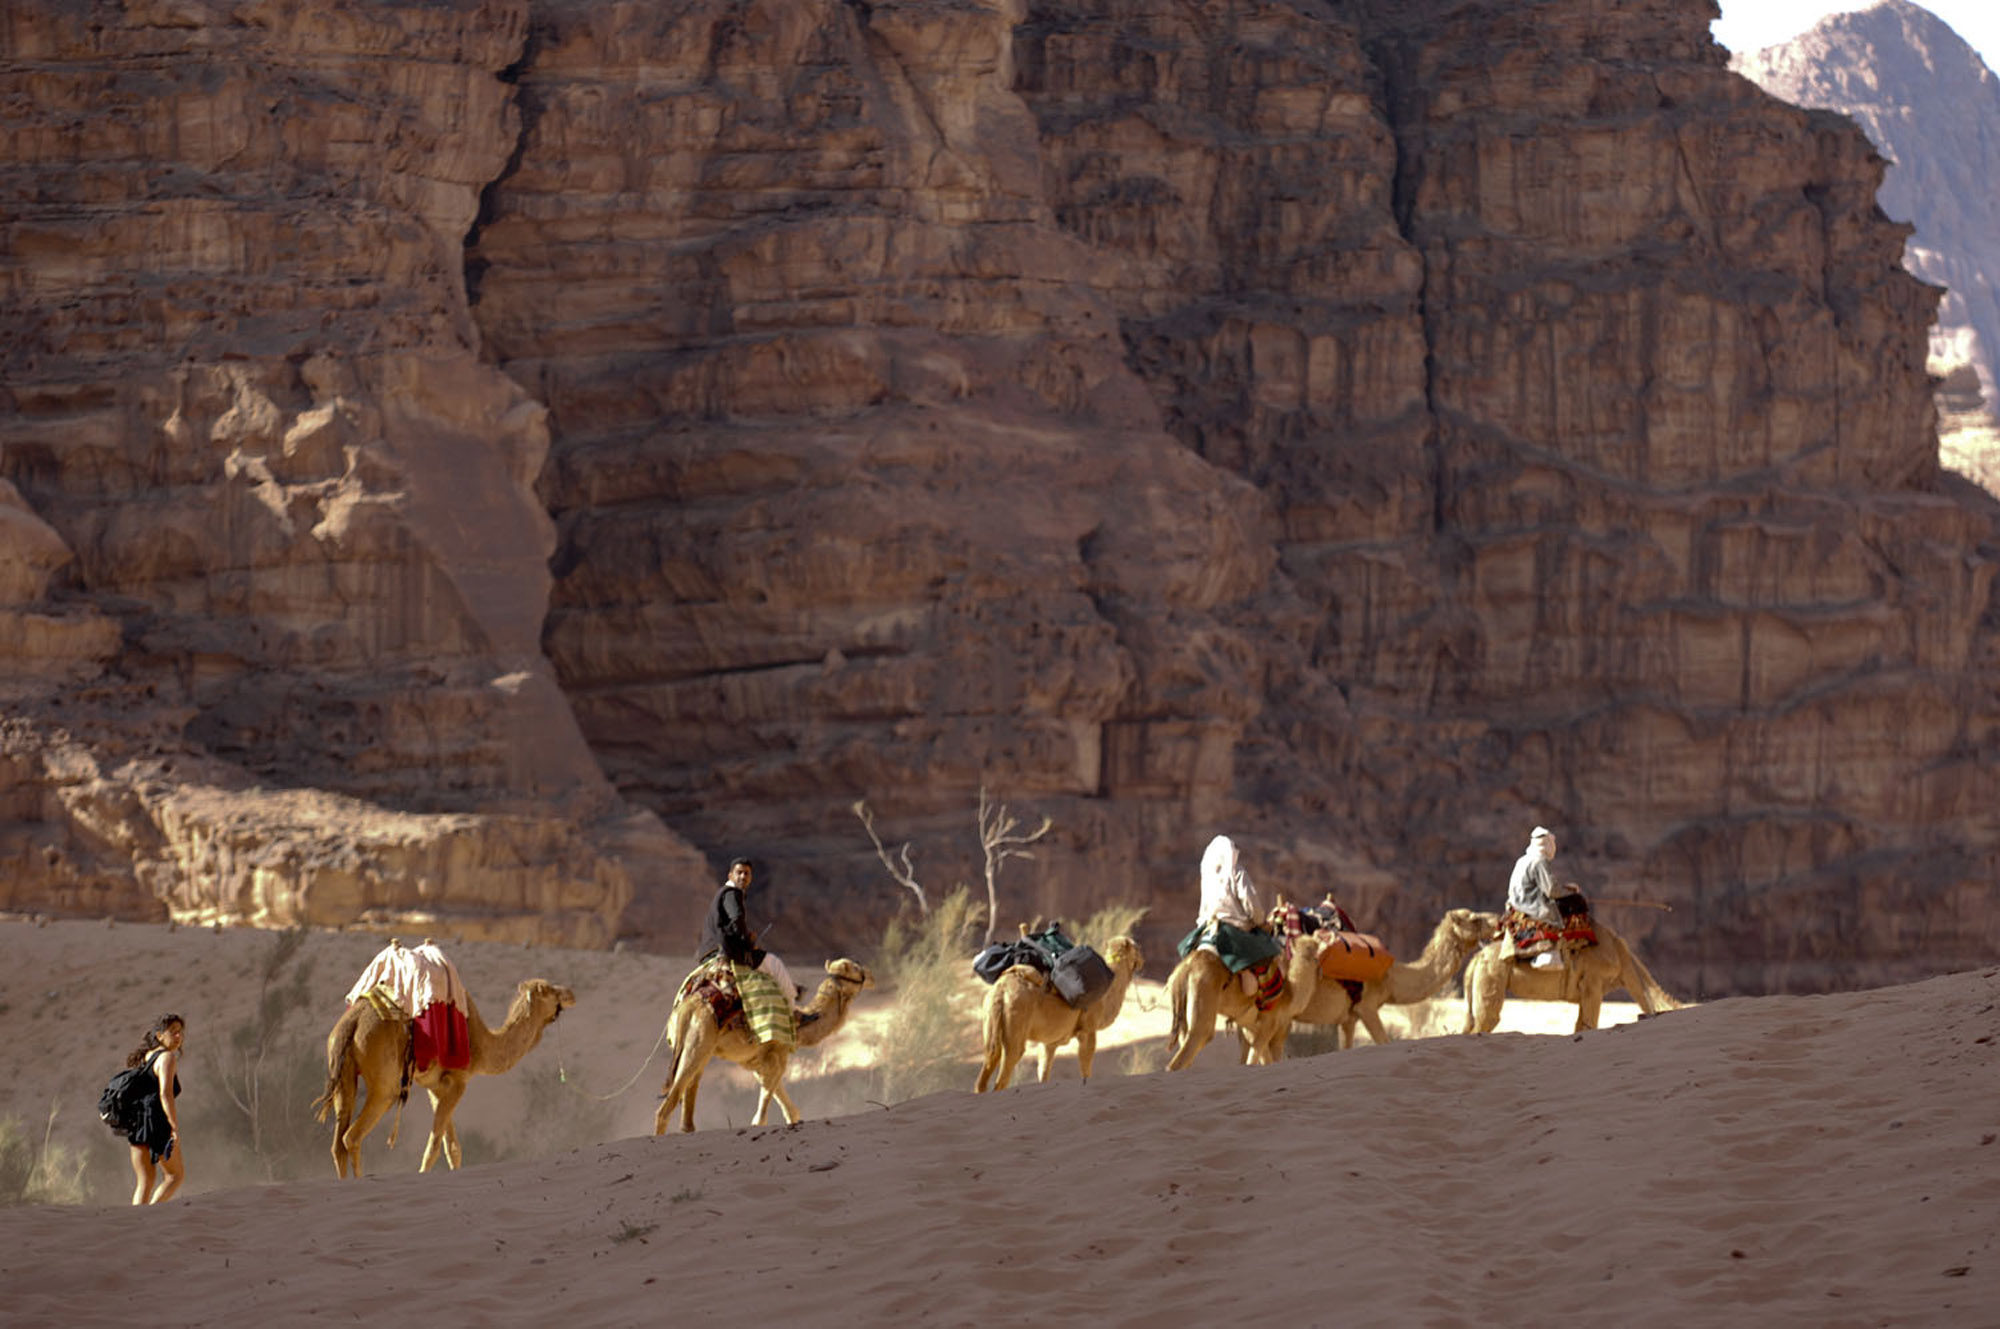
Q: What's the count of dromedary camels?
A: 6